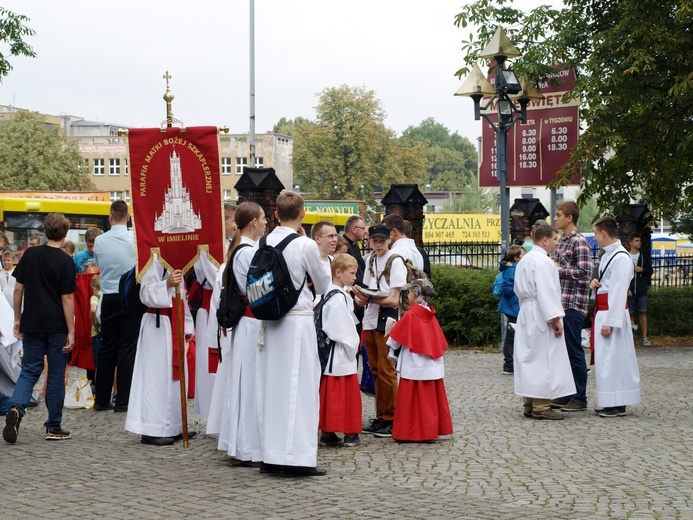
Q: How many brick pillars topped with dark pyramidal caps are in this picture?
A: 4